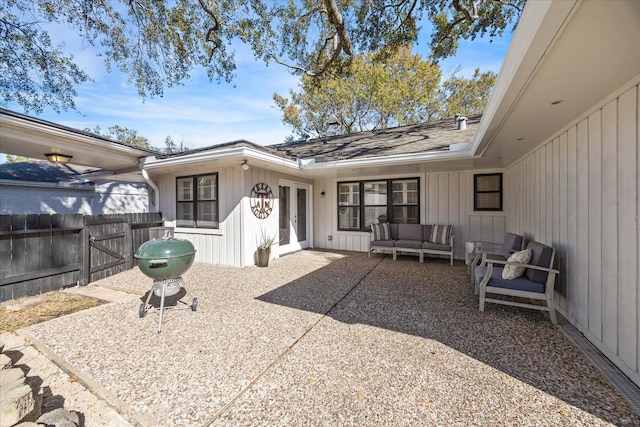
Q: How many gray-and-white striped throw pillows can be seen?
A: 2